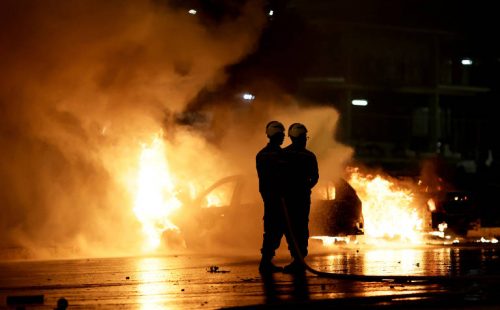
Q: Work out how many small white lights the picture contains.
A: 5